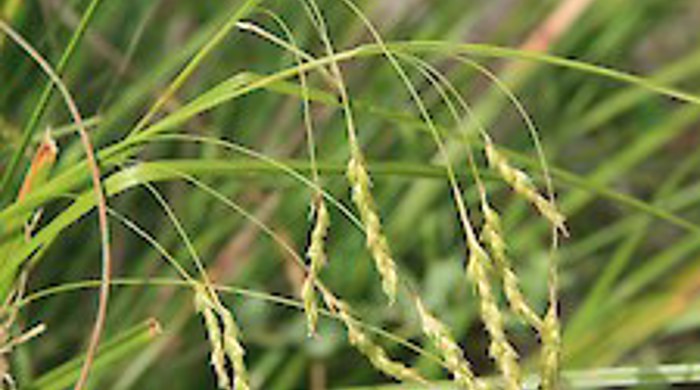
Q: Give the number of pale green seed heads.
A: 10